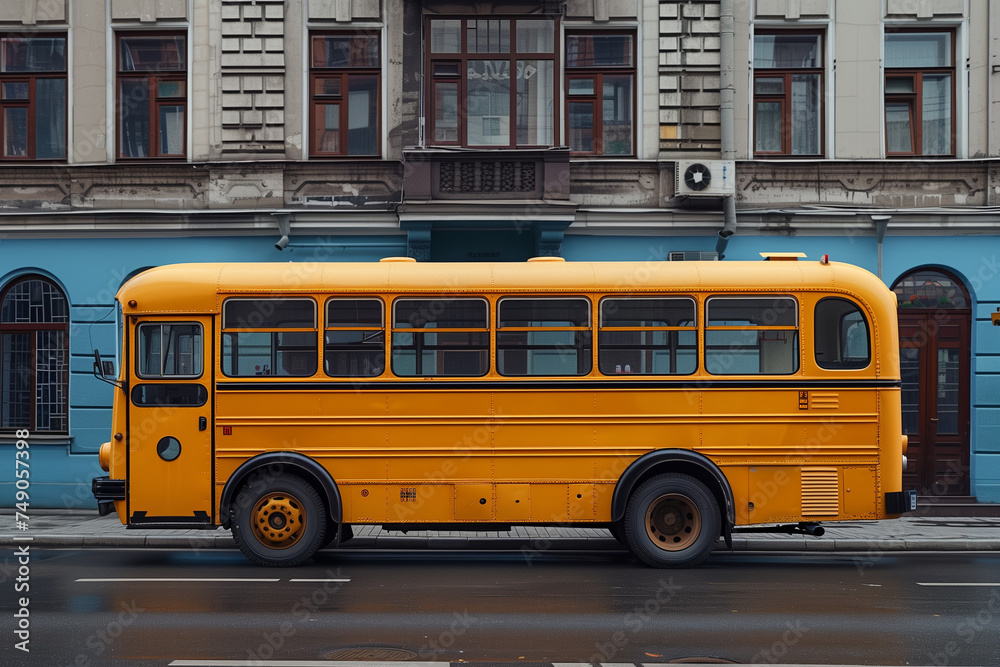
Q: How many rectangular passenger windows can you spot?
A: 6